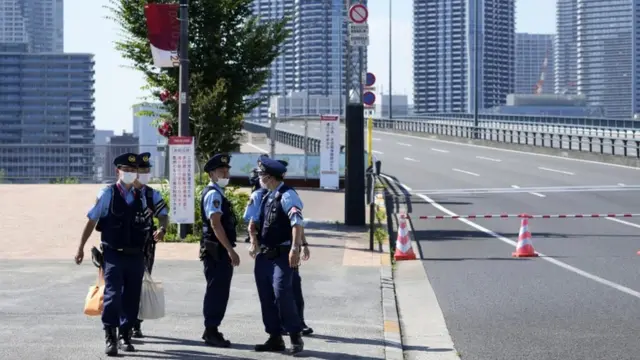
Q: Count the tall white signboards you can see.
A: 2